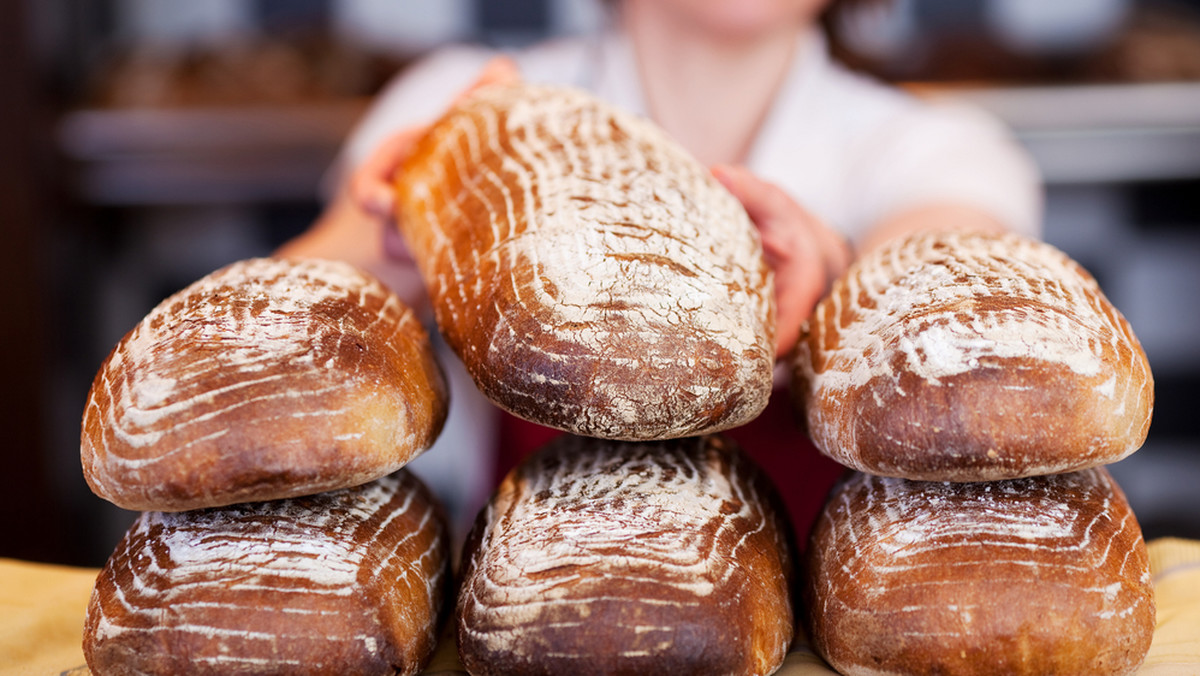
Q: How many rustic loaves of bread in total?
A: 6